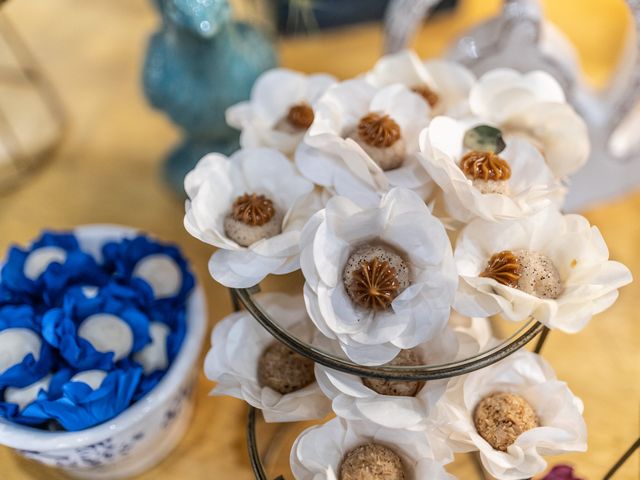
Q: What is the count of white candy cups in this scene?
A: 12